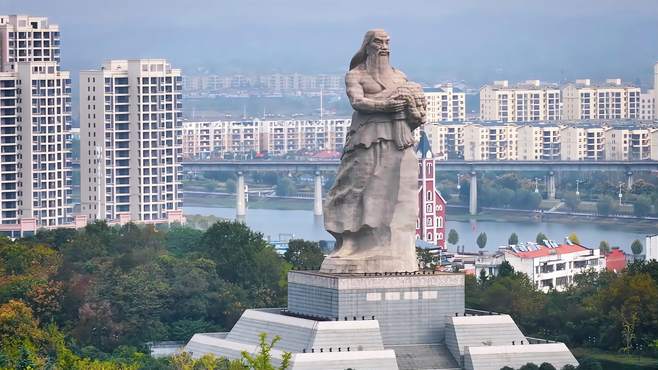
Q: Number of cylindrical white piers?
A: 5